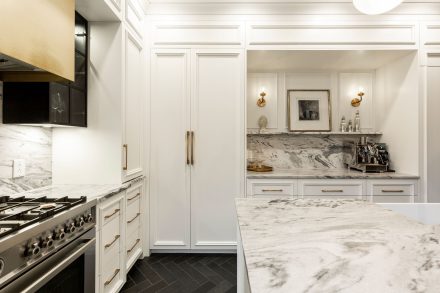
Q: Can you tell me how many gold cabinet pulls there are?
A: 12